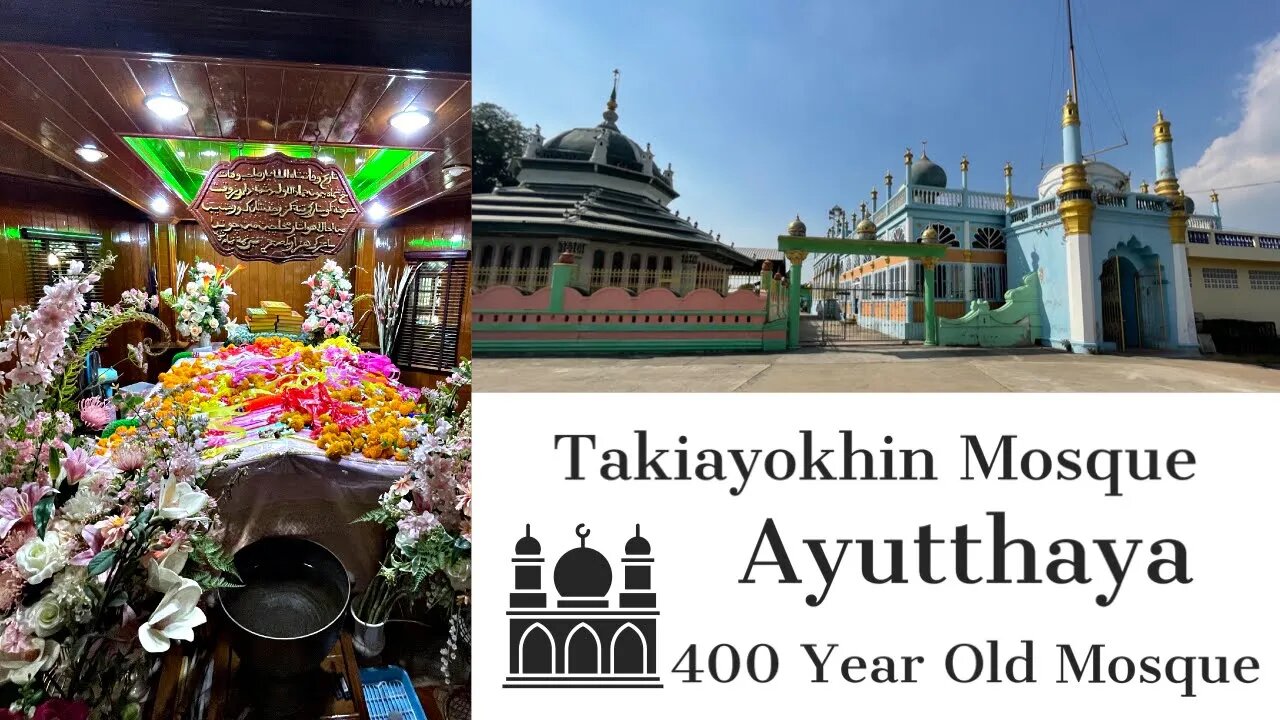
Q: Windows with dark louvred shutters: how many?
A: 2